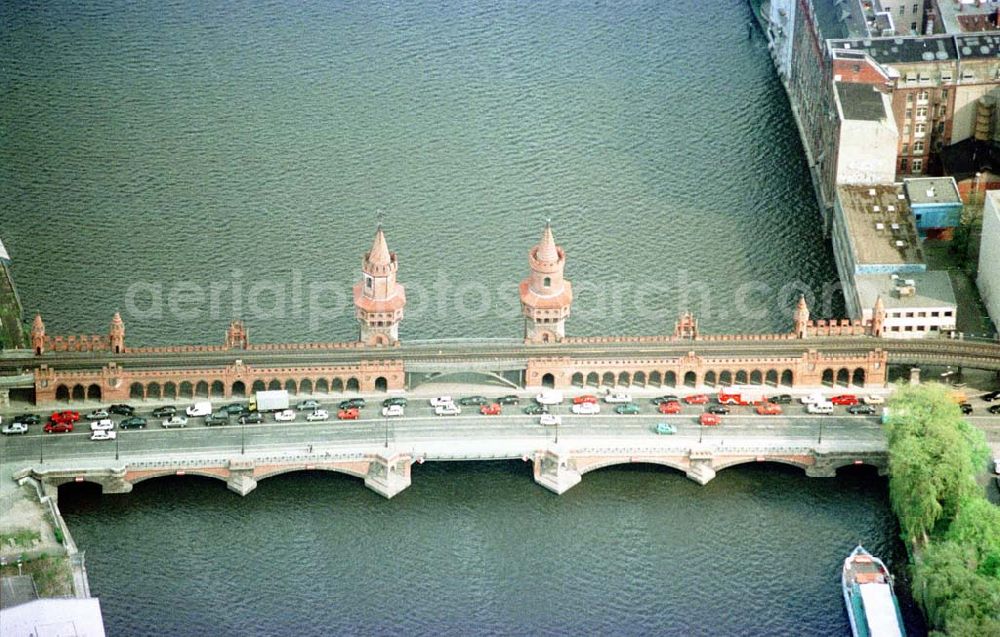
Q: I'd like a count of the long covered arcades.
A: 2